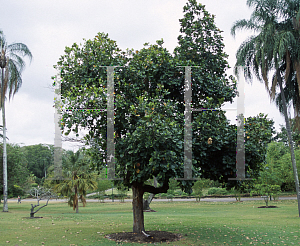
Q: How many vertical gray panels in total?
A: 4